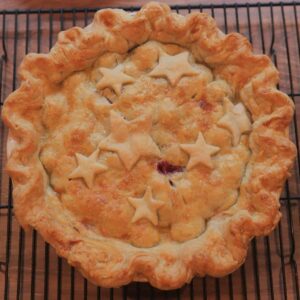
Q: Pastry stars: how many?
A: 7